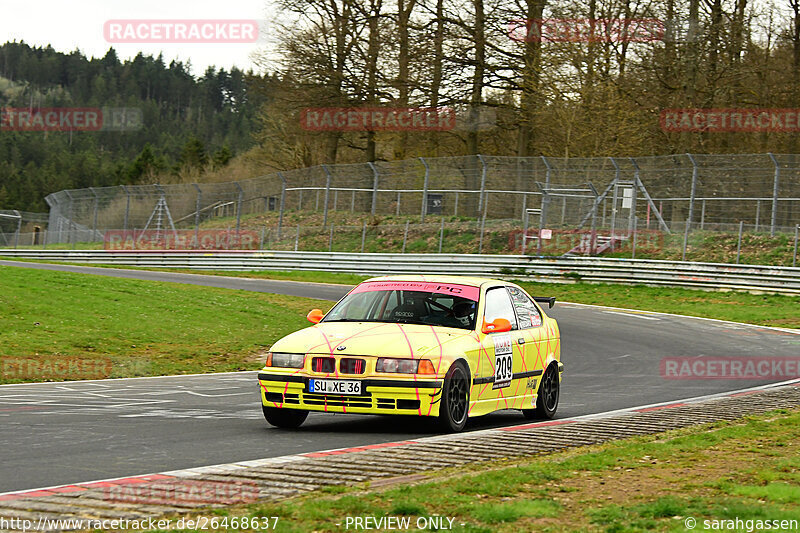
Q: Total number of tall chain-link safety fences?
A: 1